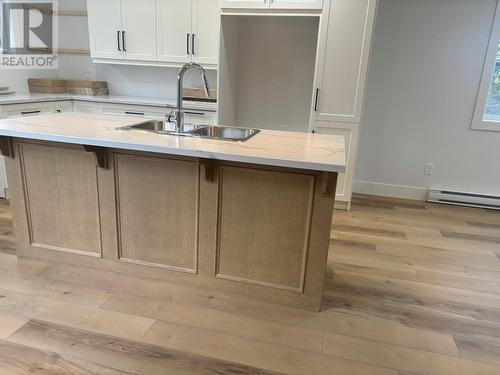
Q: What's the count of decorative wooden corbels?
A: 4